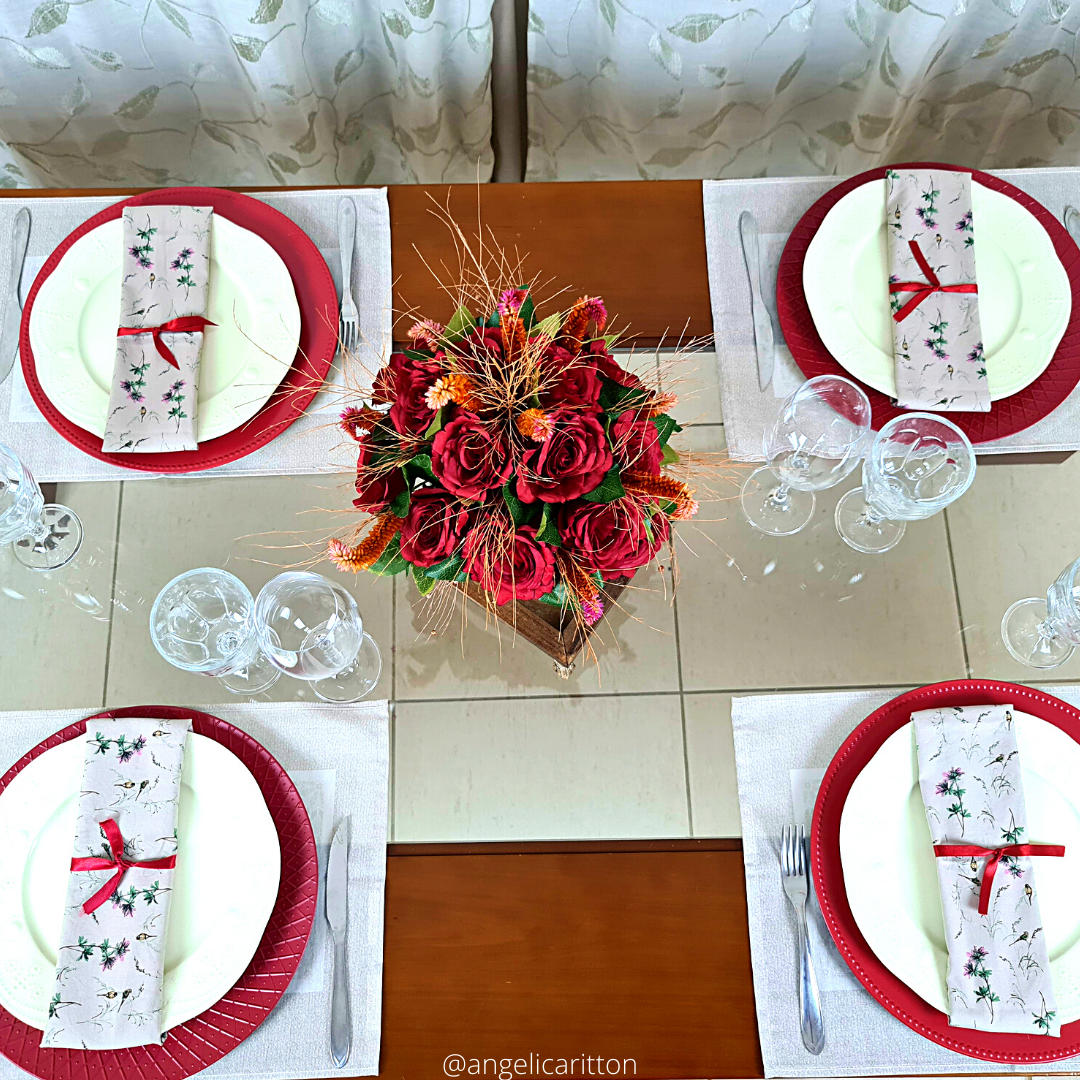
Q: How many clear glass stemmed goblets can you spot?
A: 6